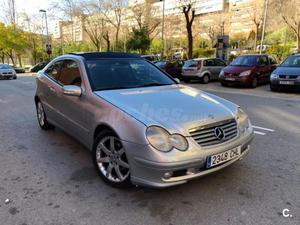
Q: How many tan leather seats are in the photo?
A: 0